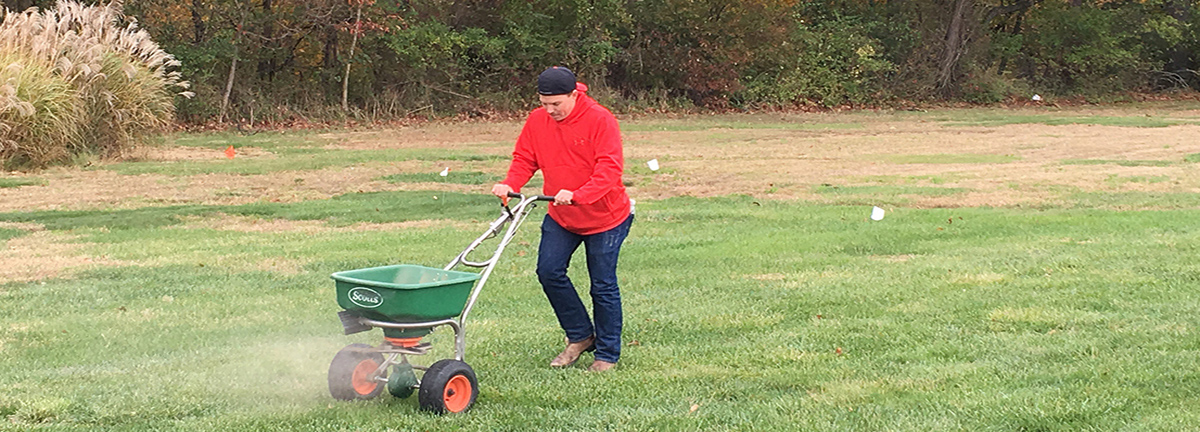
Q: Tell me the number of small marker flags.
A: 5